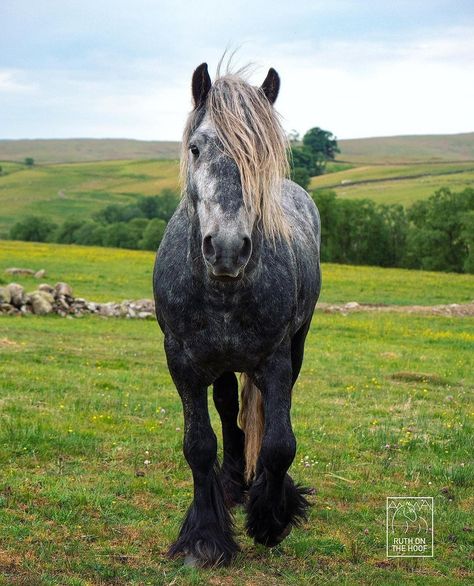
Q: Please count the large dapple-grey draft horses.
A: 1